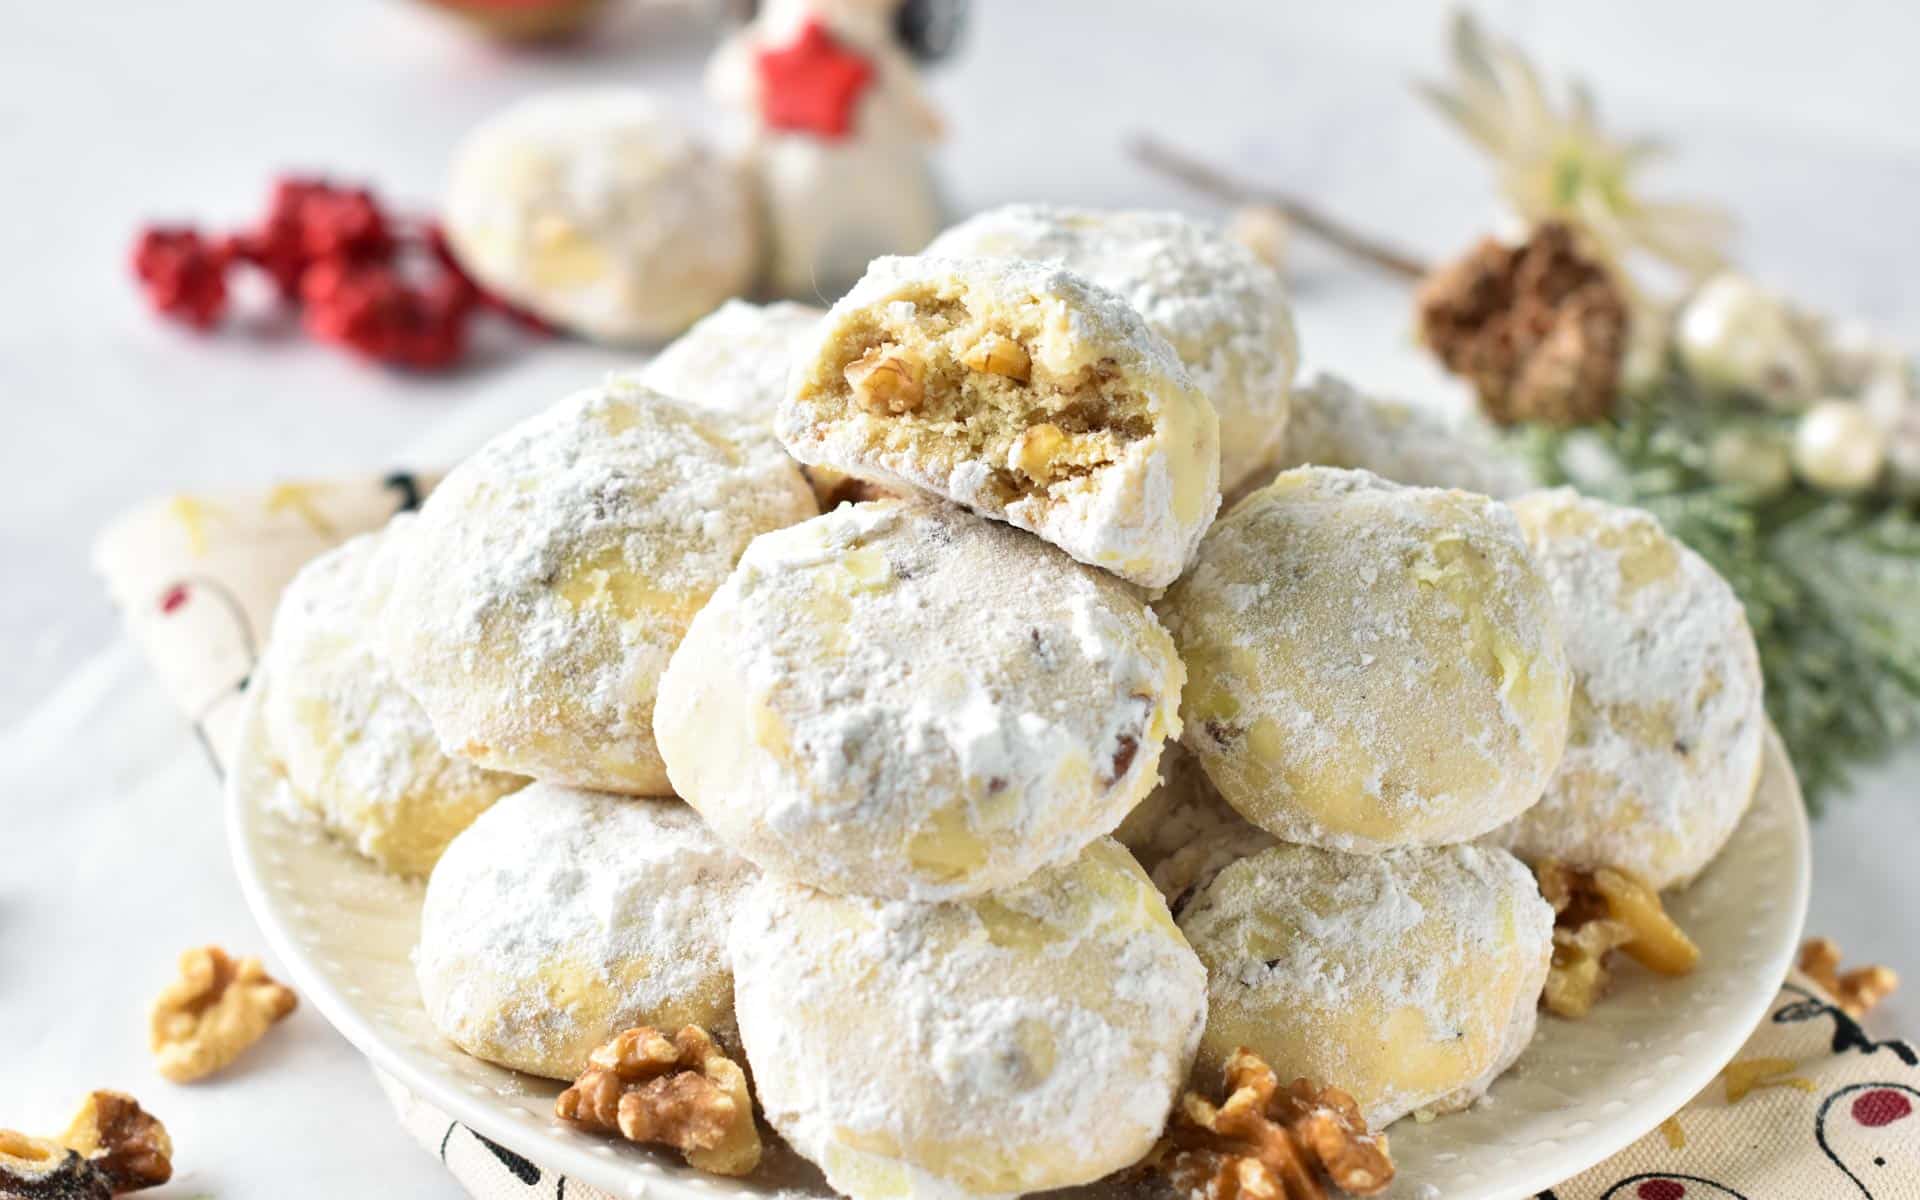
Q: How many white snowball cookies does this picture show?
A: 13